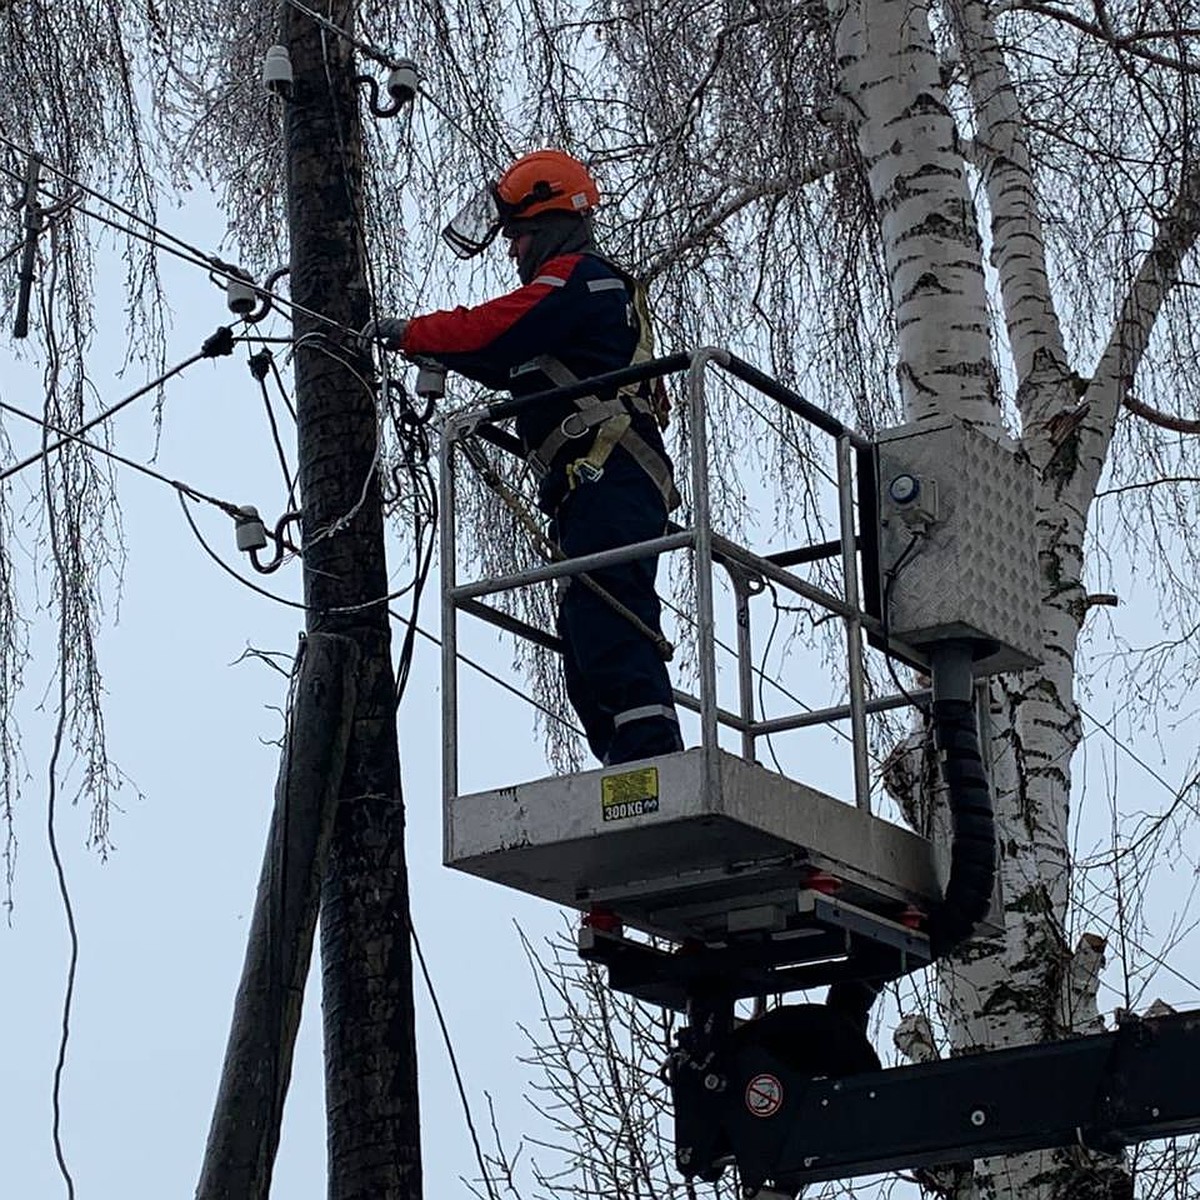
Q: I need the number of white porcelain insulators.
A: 5